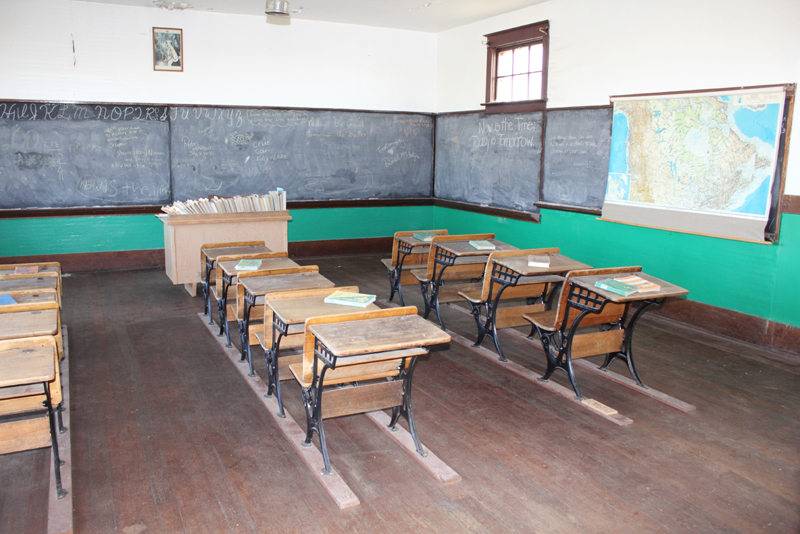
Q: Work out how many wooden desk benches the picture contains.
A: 14